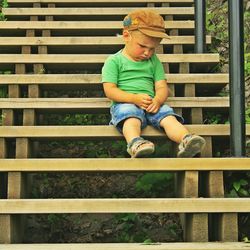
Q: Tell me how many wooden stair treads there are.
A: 11